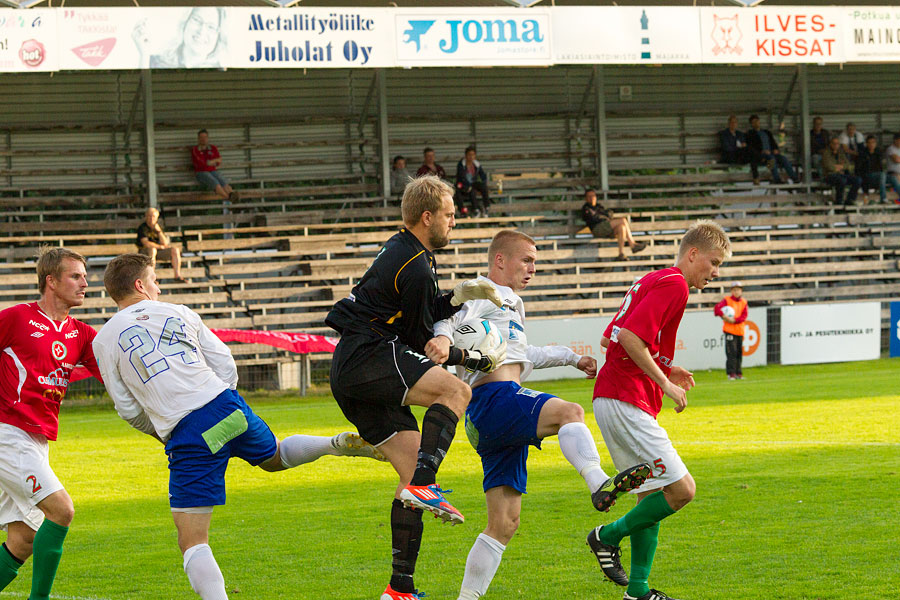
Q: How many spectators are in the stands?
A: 13